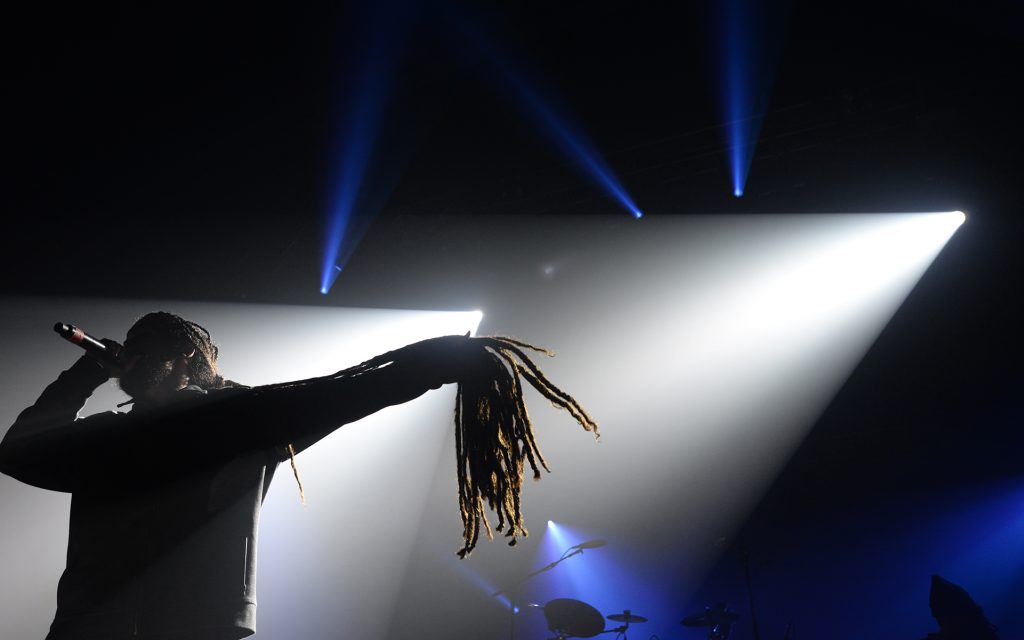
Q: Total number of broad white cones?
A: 2